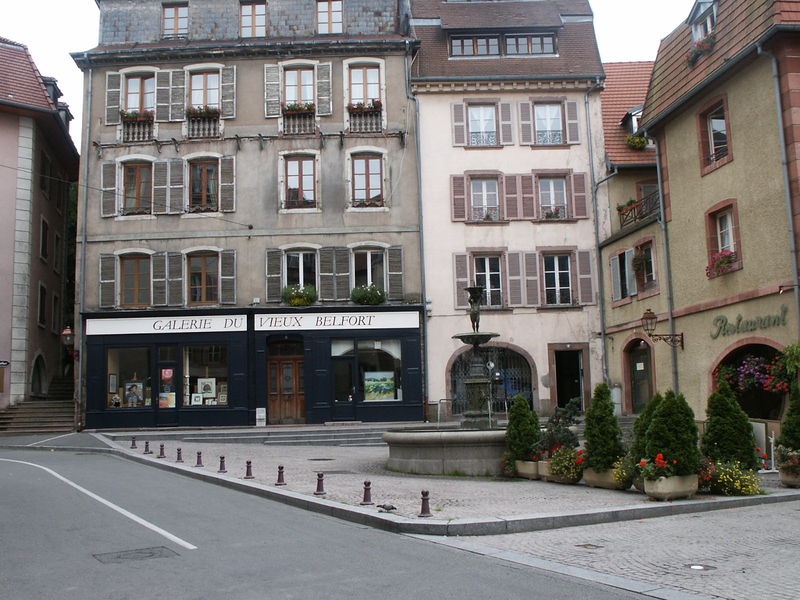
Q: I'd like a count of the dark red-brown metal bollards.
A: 11